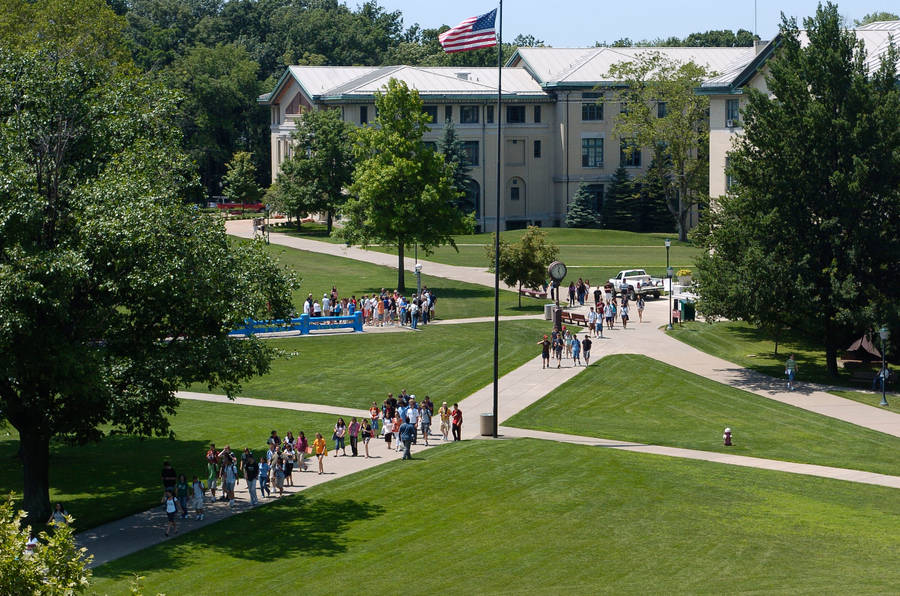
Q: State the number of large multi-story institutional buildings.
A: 2